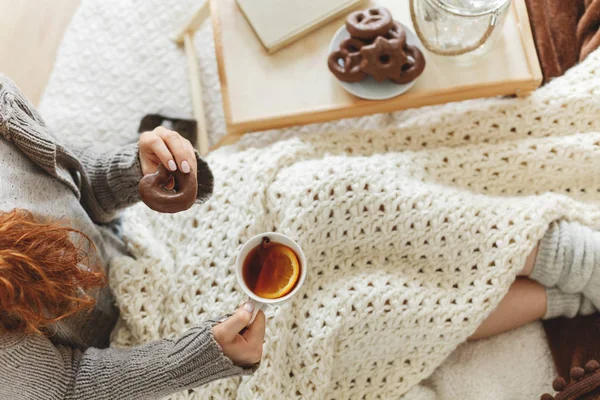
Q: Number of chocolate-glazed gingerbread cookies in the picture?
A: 6